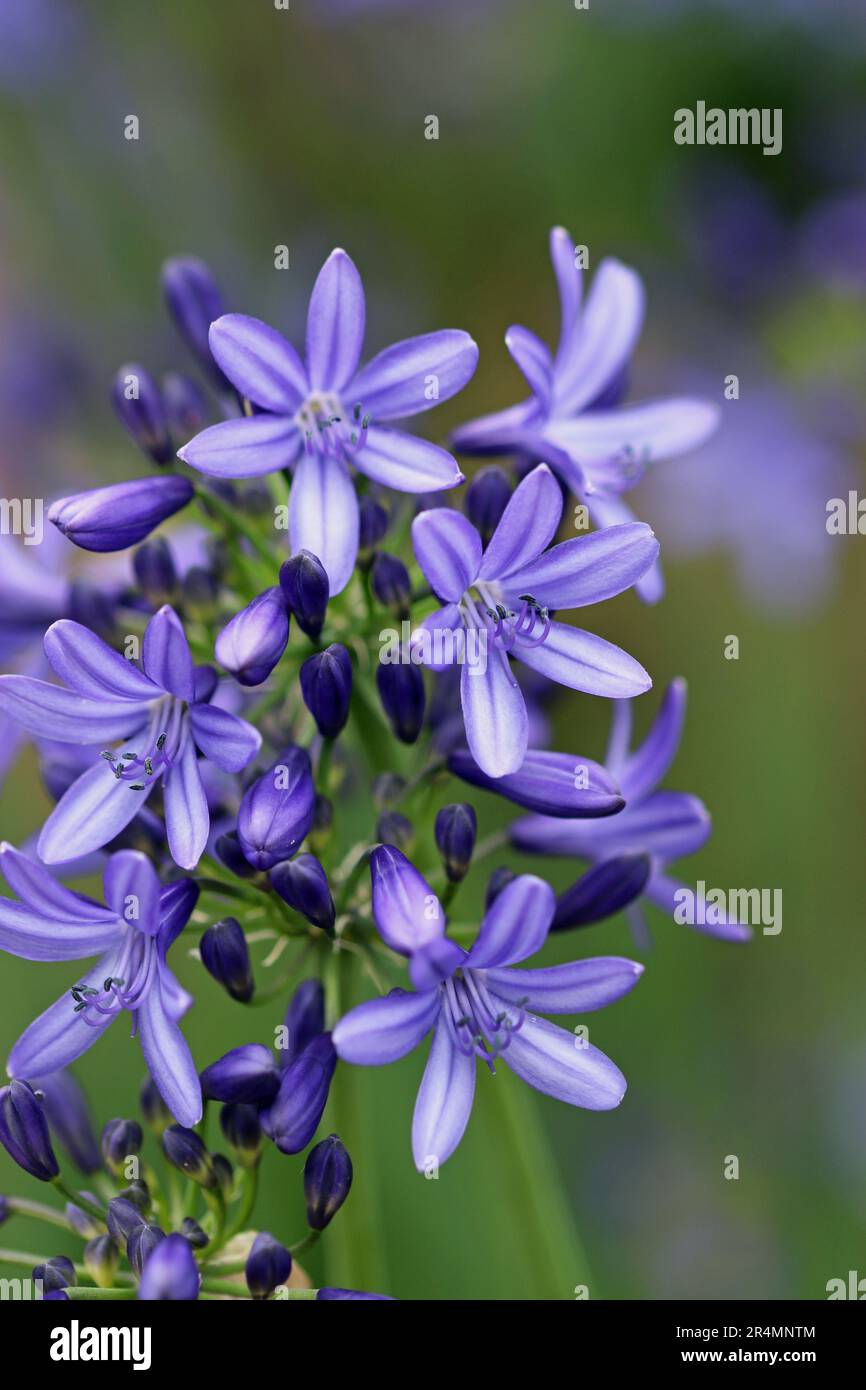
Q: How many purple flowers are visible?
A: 7